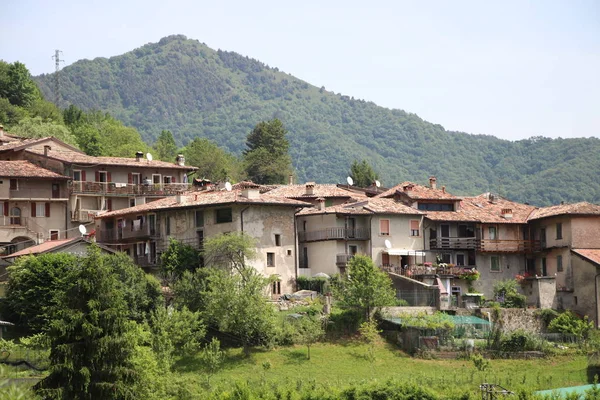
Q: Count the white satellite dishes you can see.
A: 6